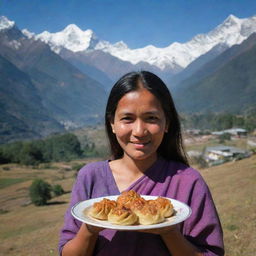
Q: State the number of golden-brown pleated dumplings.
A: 6